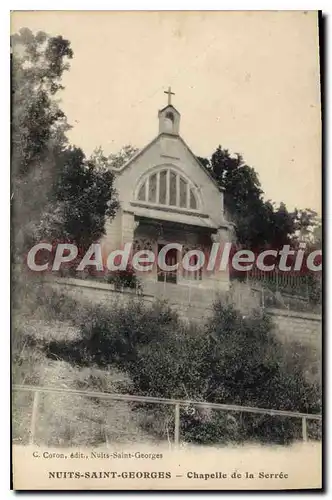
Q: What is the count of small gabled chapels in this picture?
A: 1